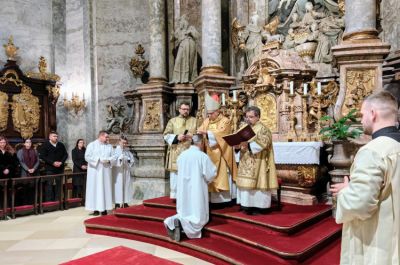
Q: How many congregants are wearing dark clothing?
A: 4